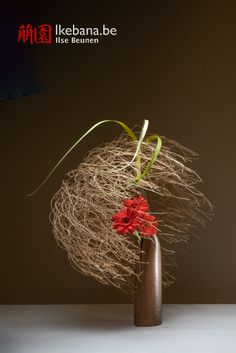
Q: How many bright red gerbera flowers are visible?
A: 3